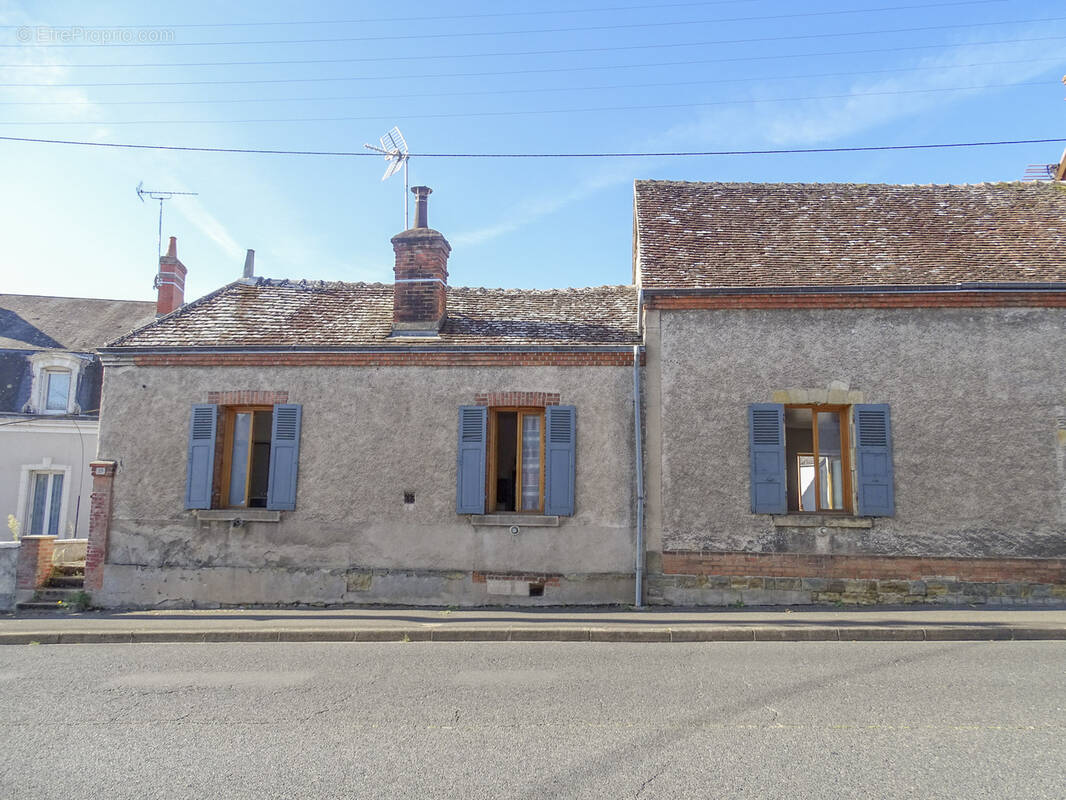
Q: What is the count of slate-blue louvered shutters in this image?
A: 6